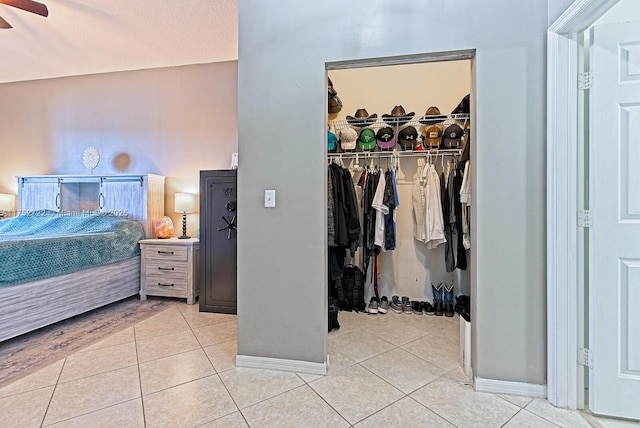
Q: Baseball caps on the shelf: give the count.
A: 7